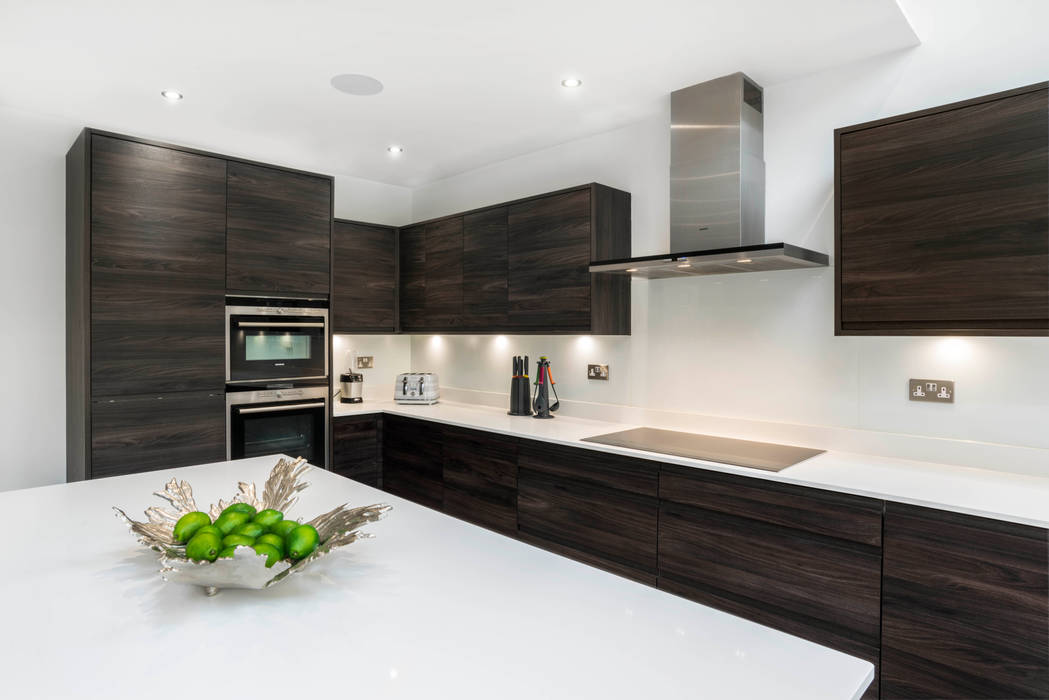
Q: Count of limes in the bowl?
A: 13